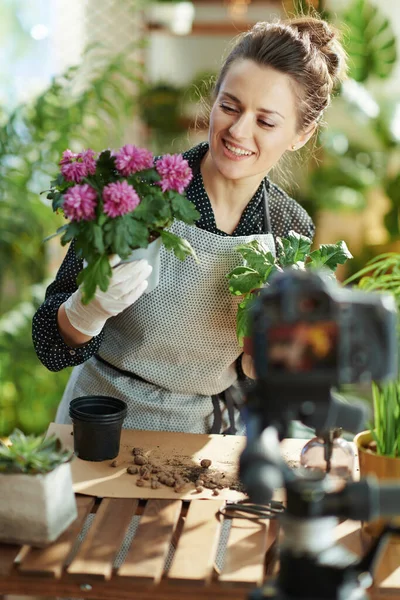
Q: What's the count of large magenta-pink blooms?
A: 5